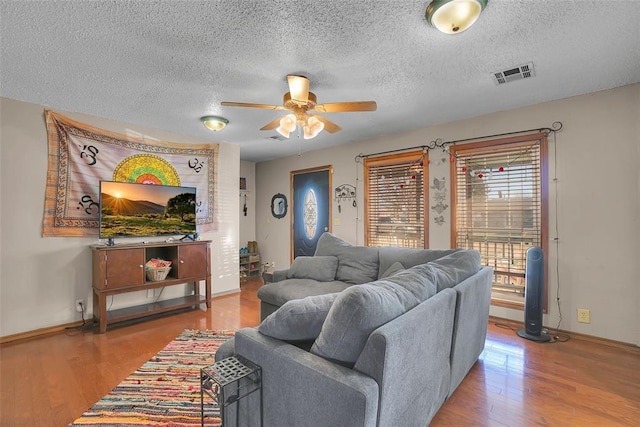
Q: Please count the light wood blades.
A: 5